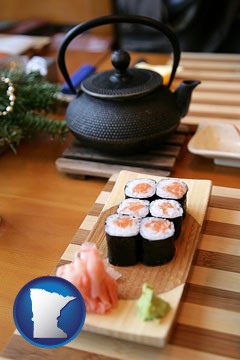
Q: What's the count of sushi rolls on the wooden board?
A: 6